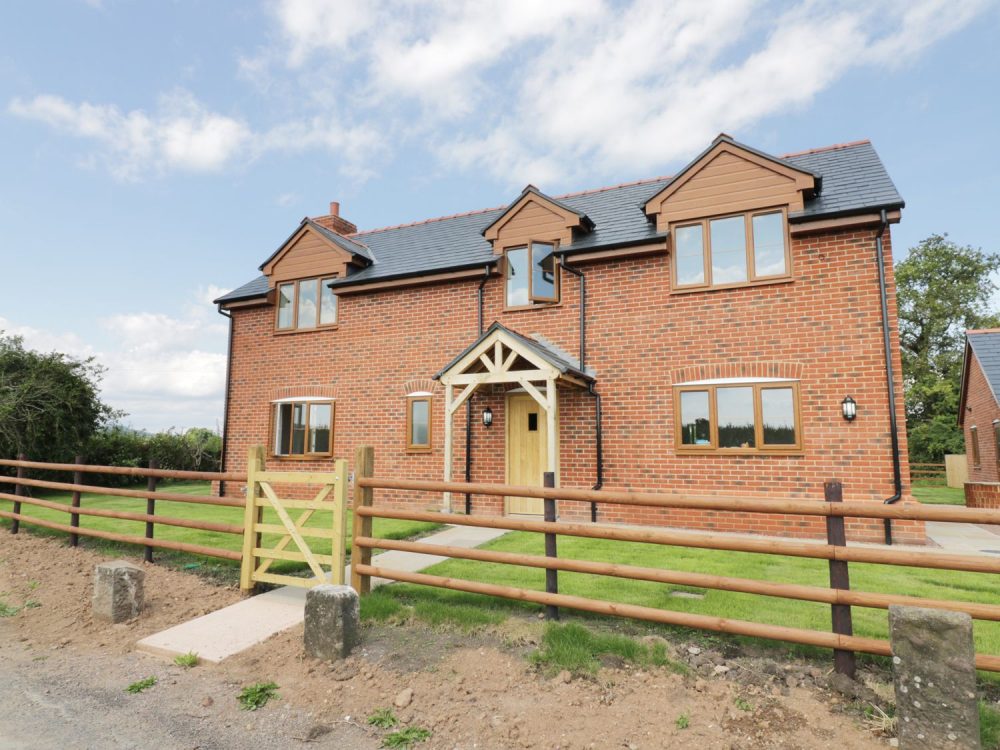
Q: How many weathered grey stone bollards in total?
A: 3